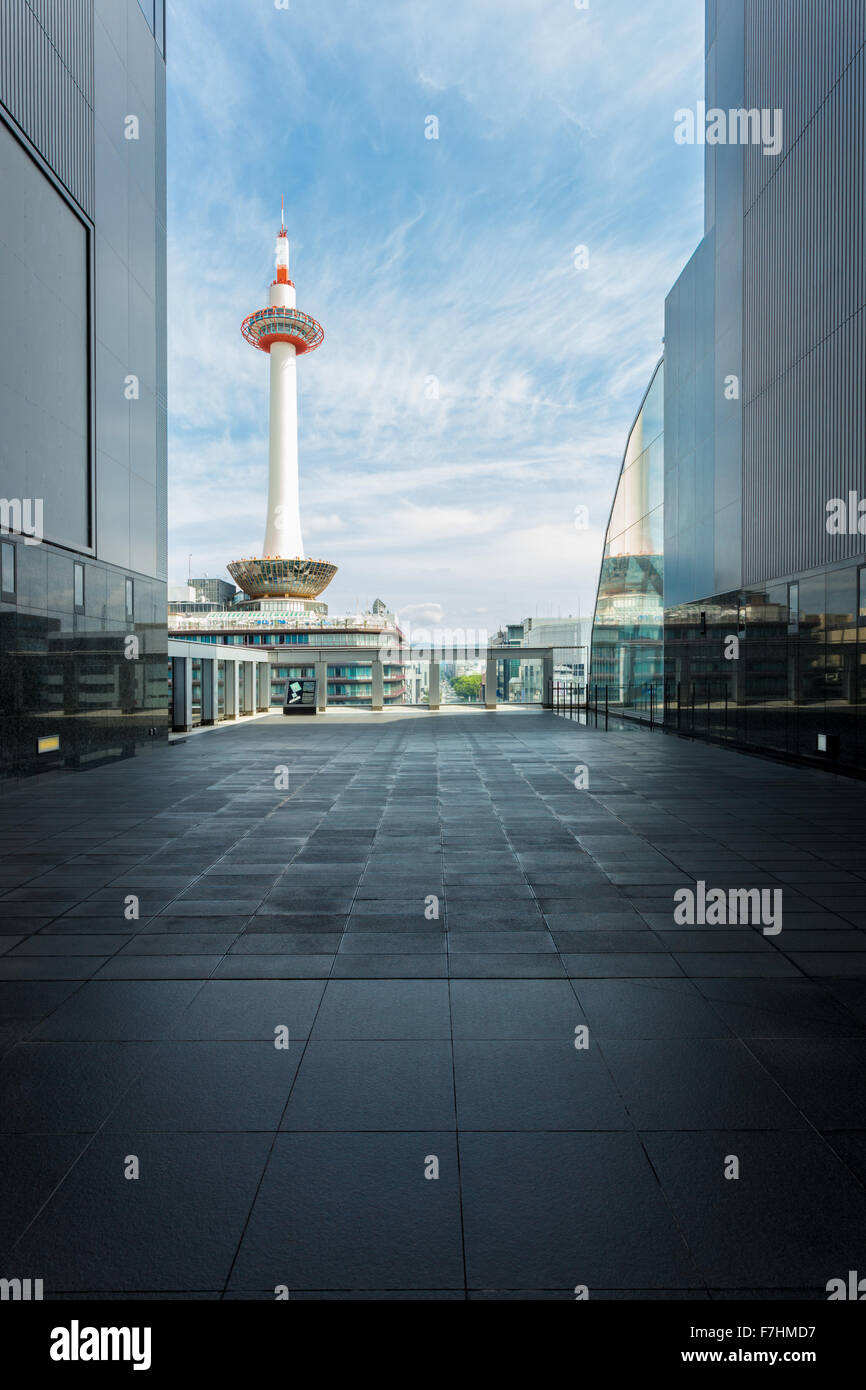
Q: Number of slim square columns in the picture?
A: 10